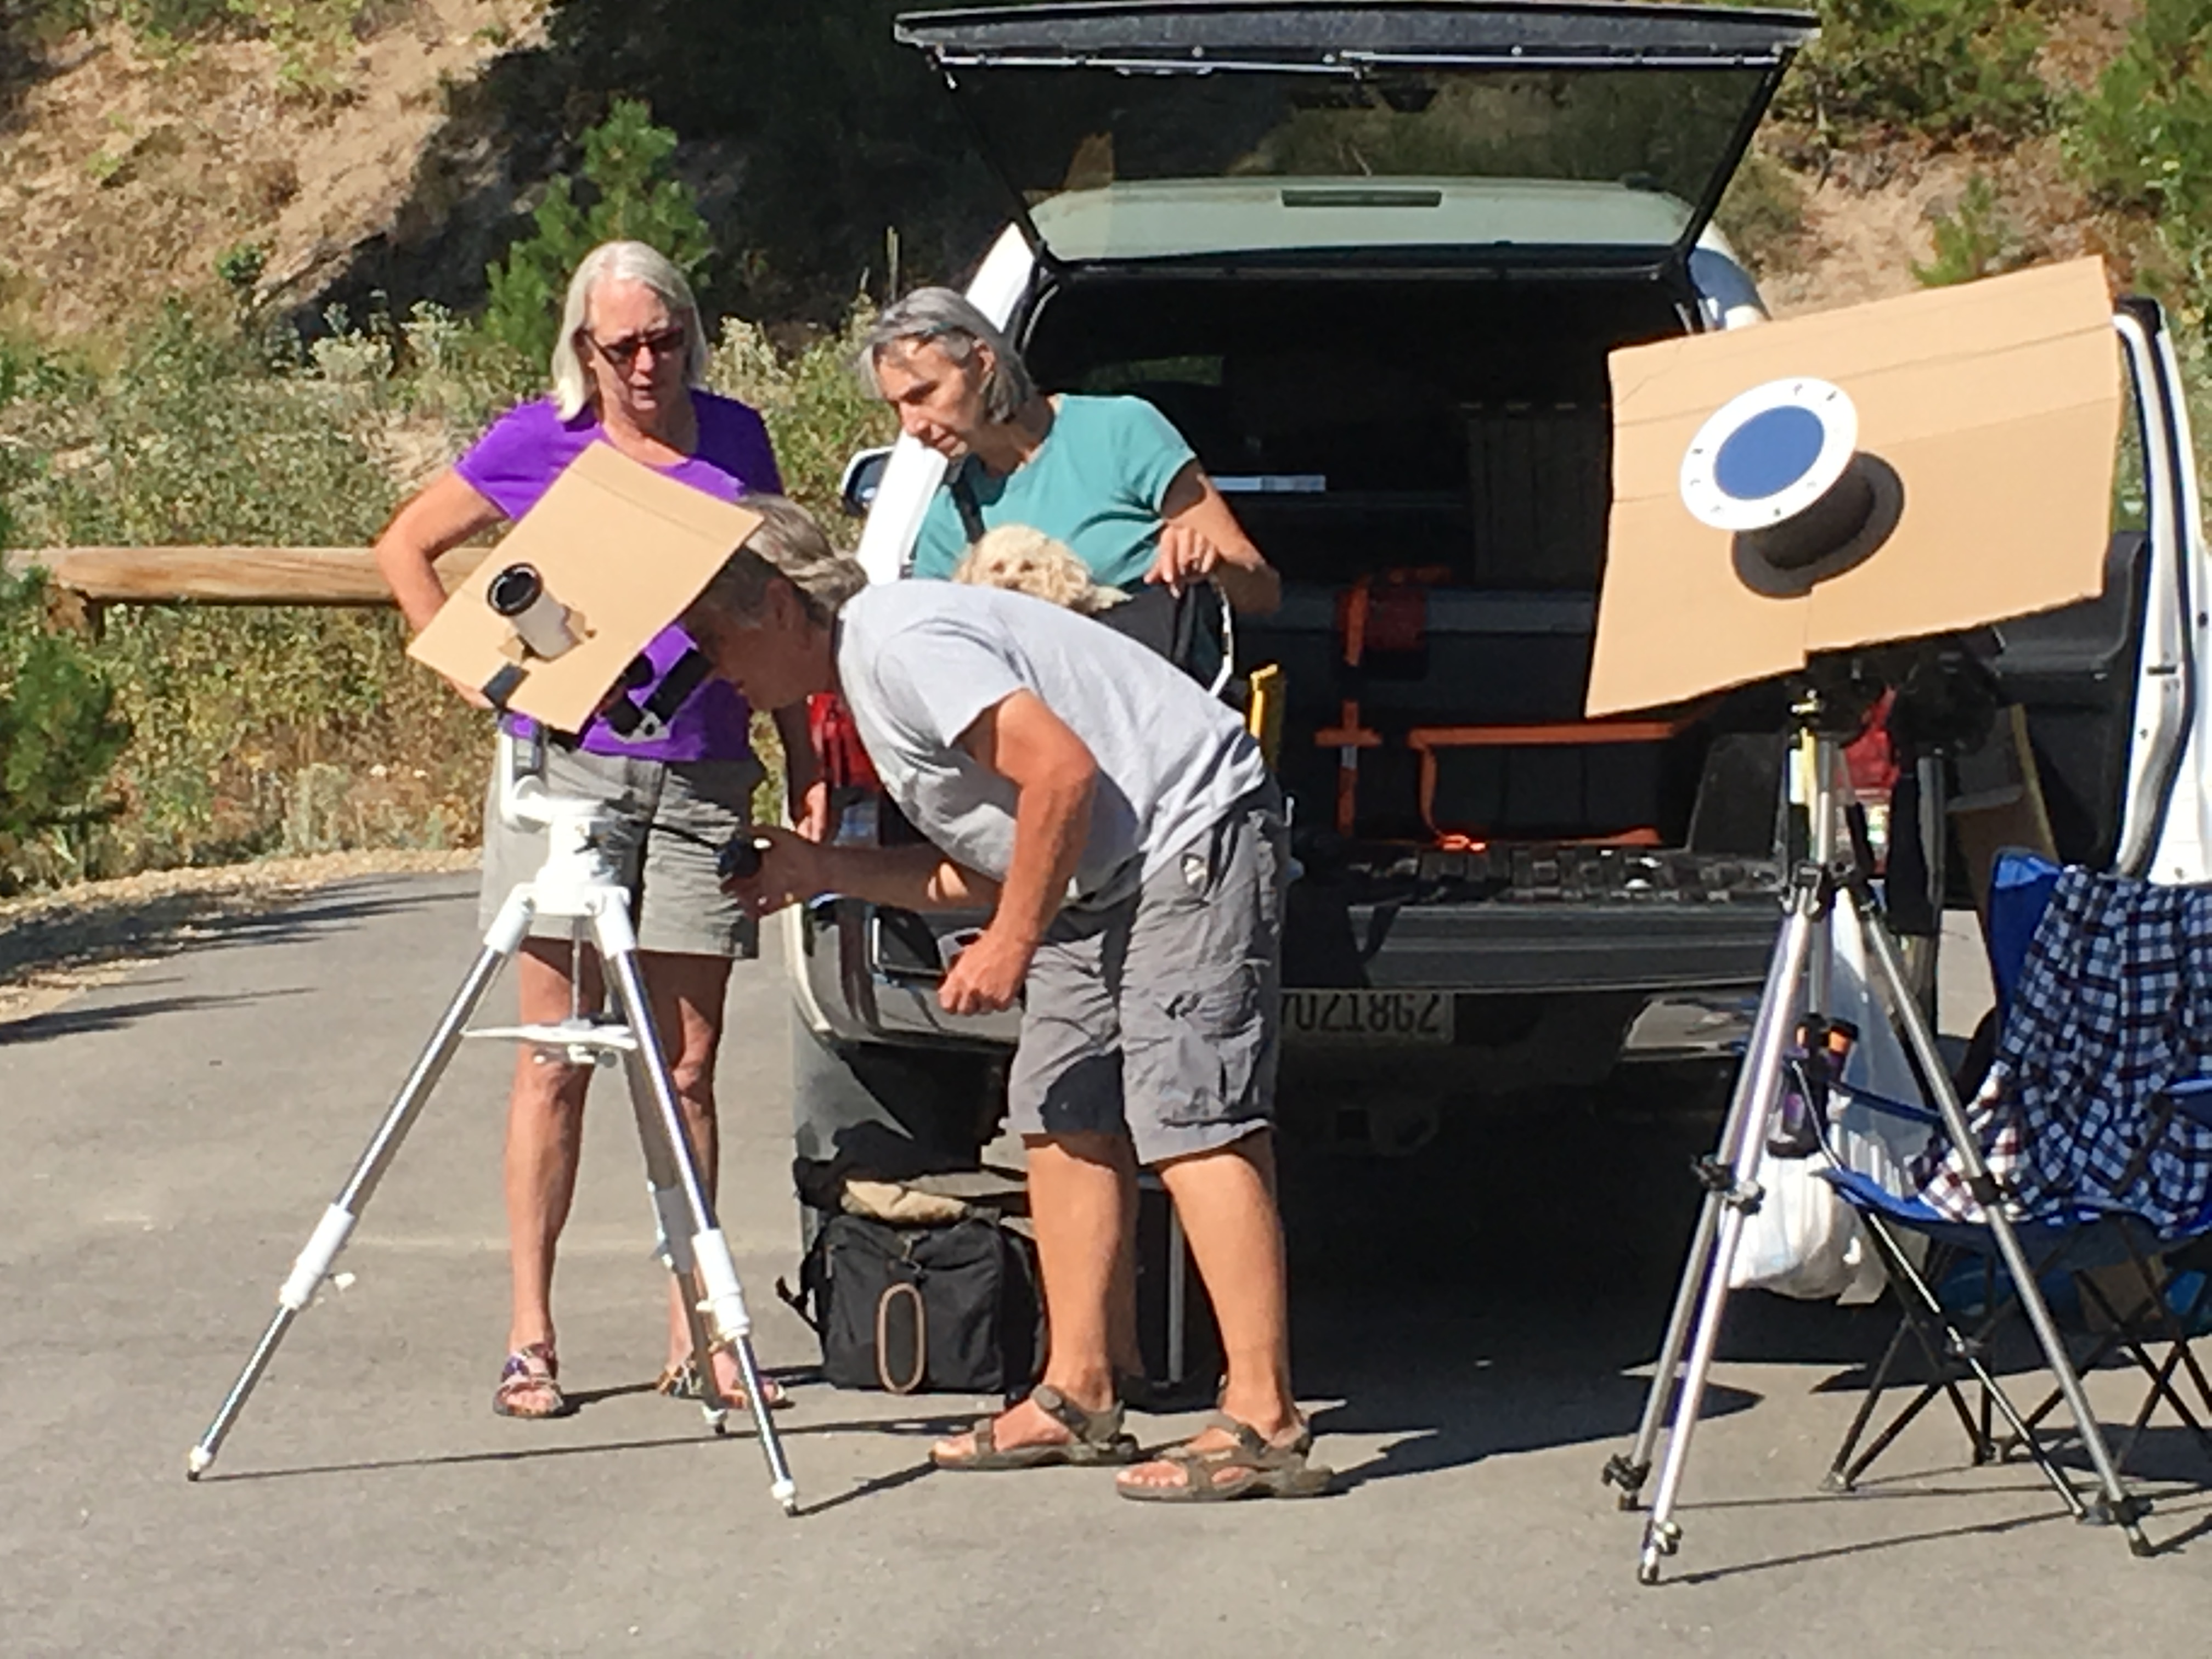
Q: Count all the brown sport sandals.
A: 2